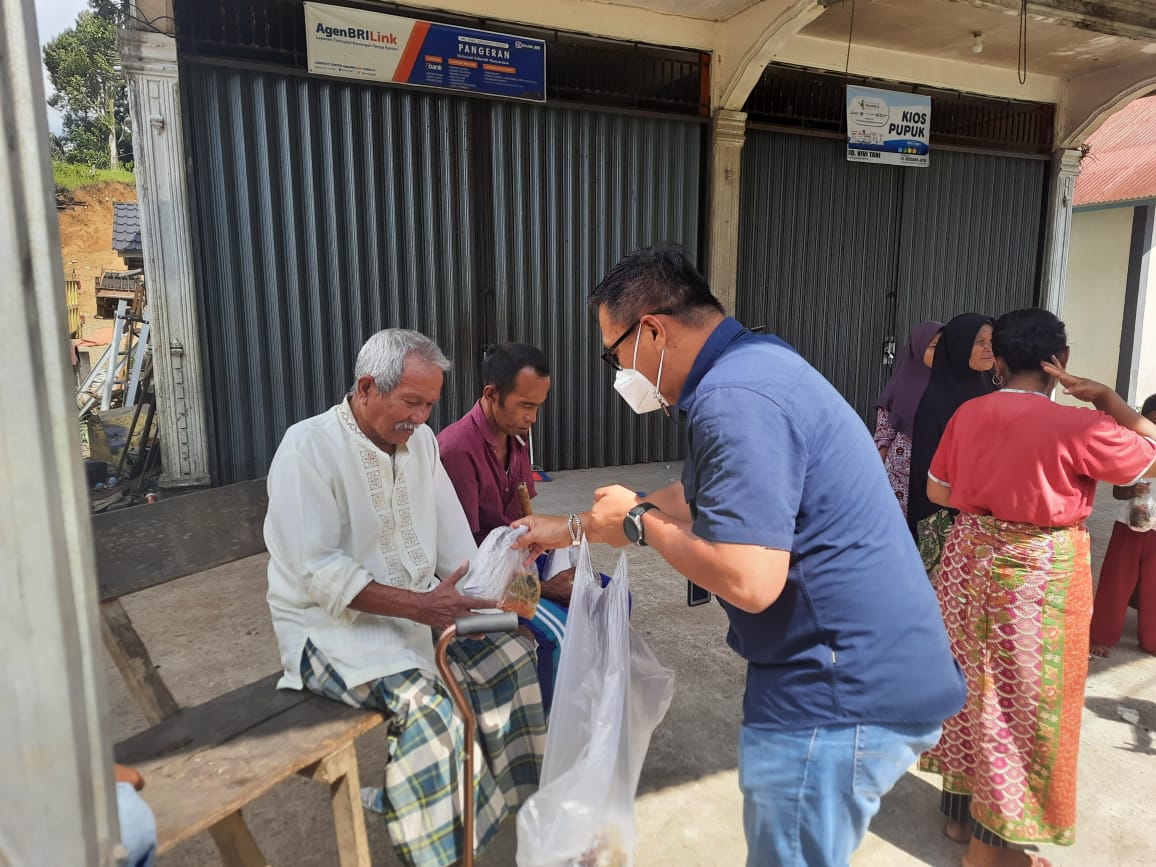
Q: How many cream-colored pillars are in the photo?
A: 3